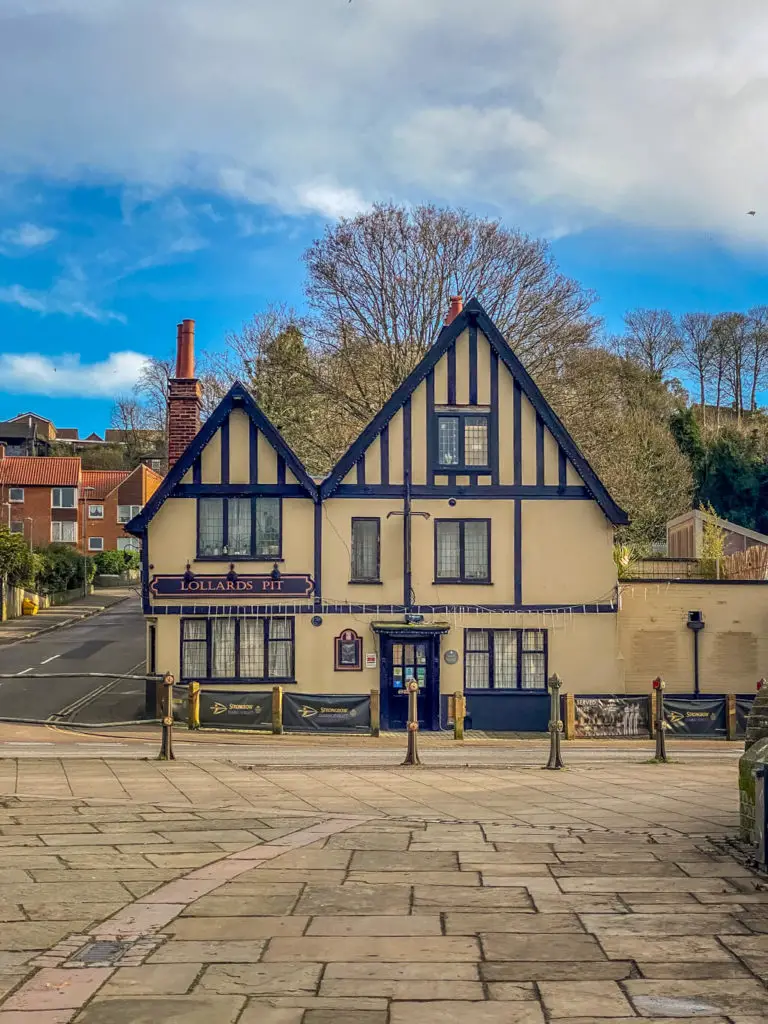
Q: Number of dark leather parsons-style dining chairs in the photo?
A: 0